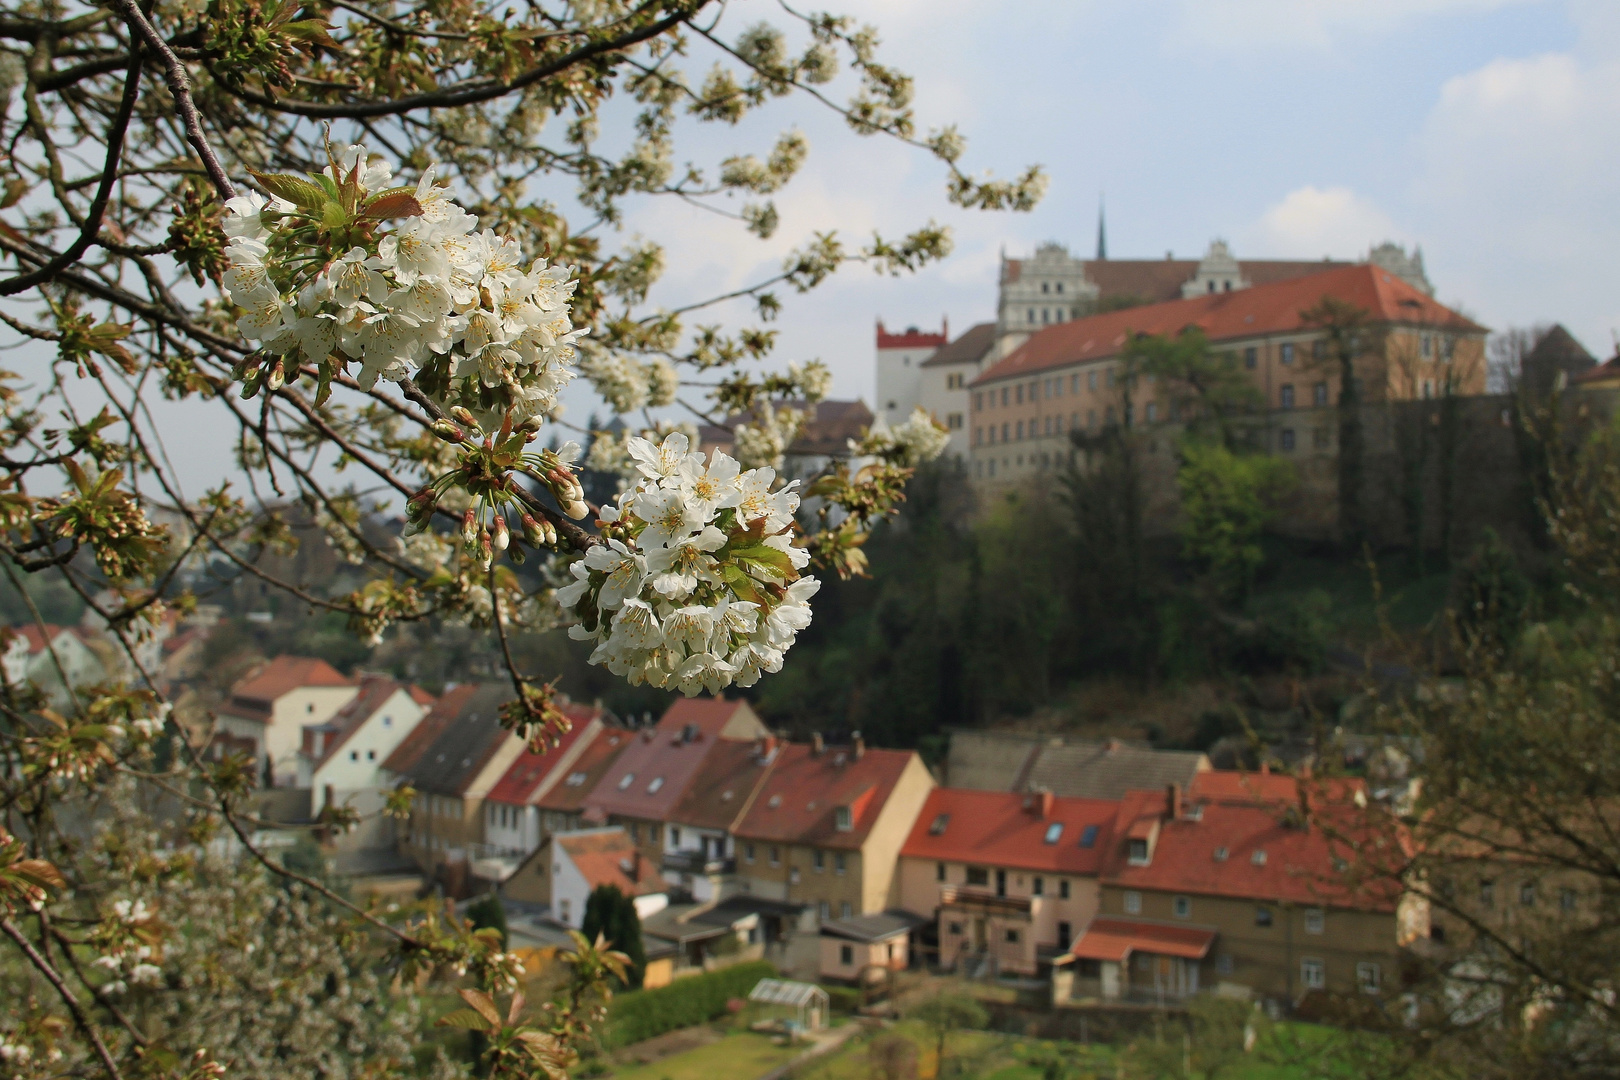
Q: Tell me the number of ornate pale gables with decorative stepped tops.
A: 3